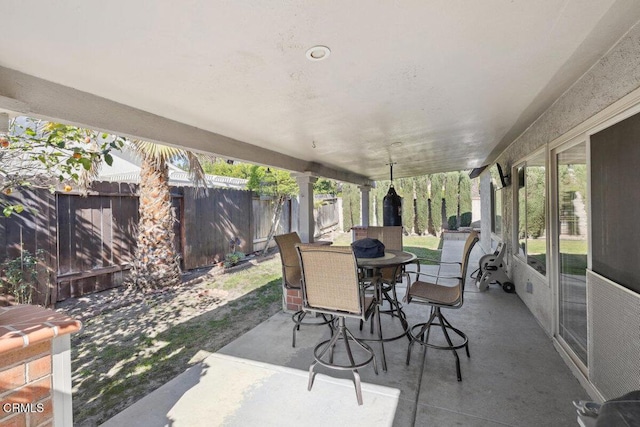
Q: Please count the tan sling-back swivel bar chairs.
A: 4